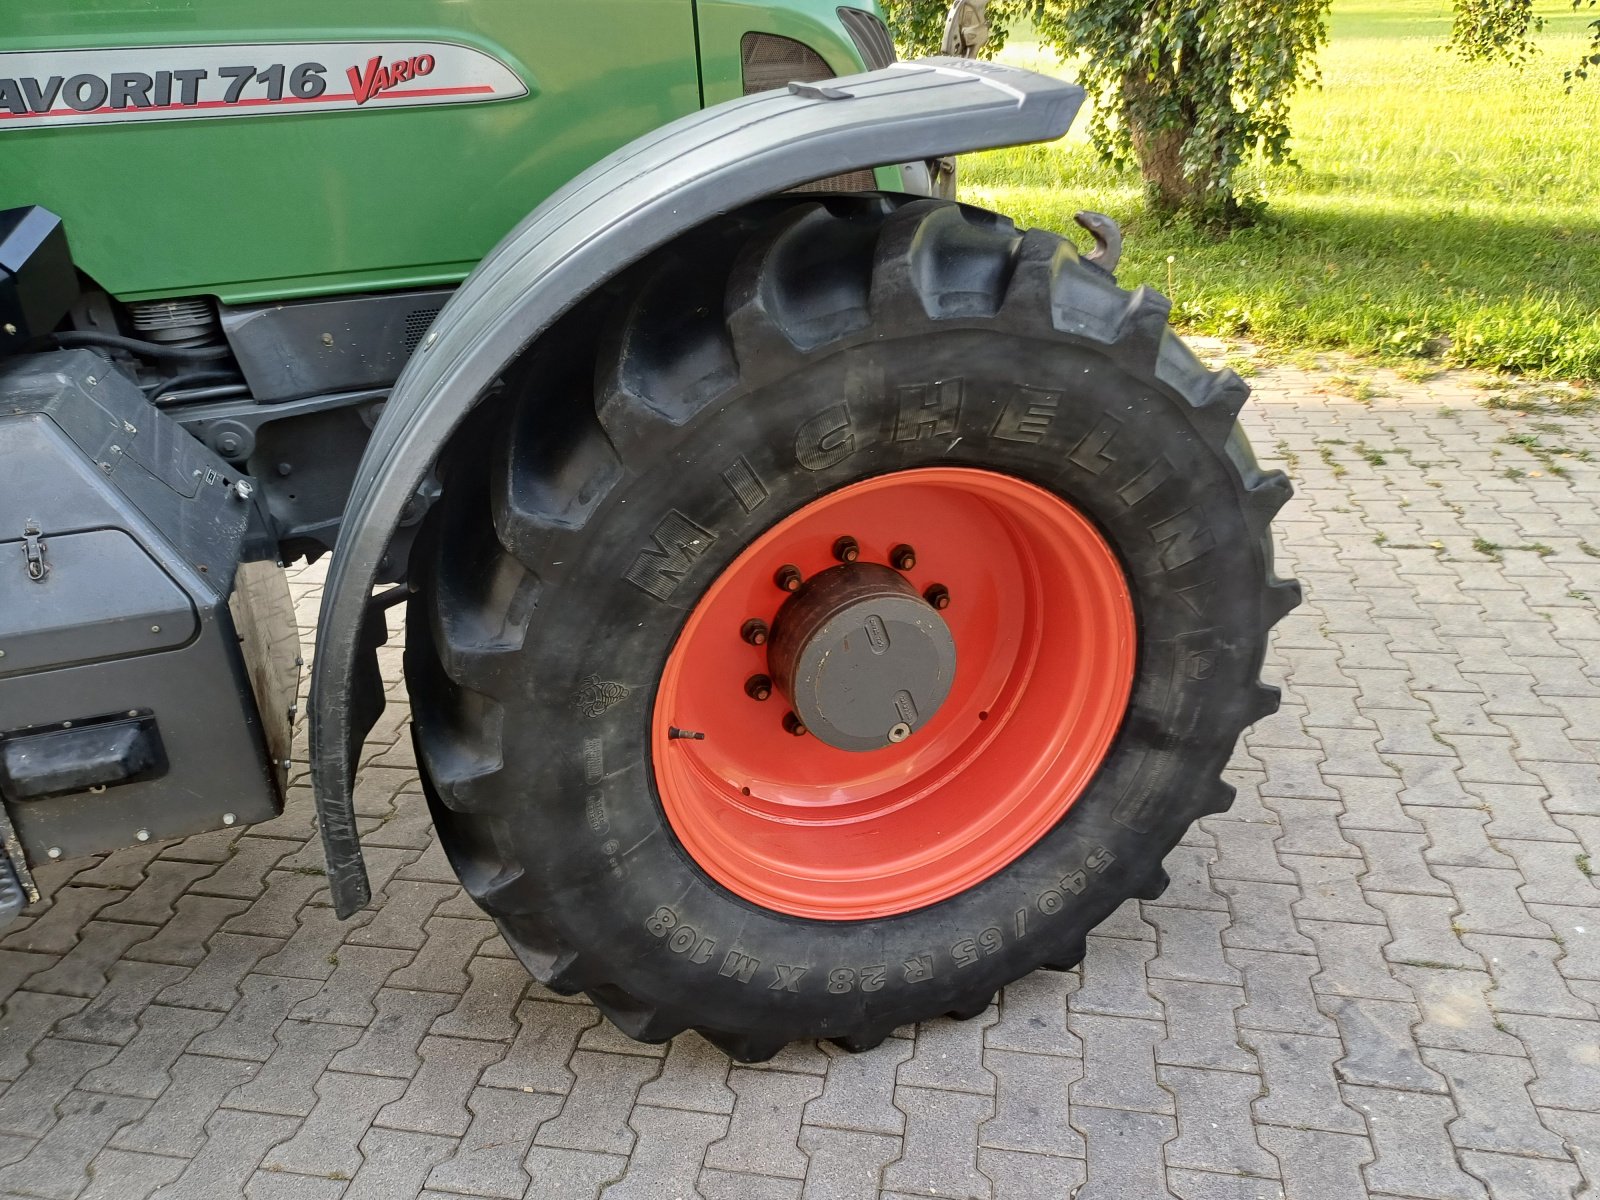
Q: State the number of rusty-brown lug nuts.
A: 7